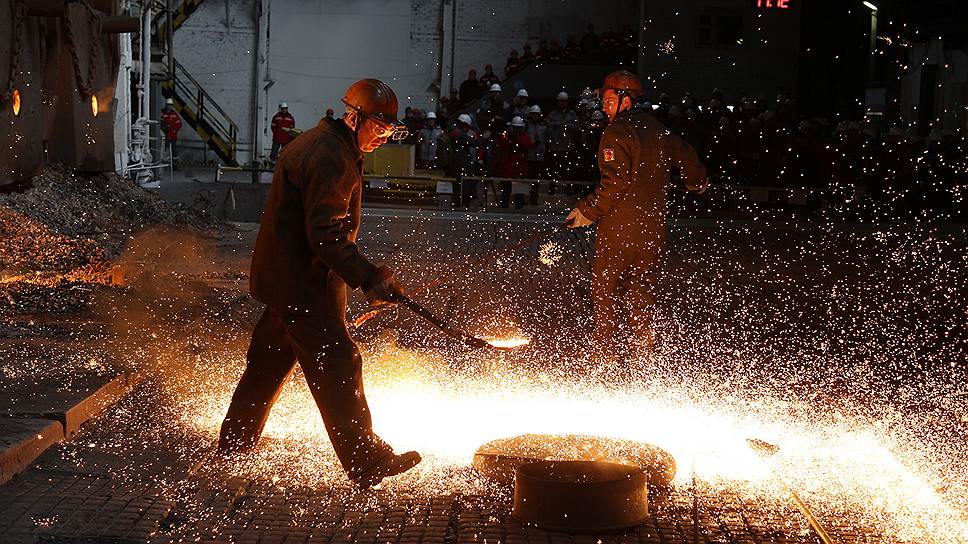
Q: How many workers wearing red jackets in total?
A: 3